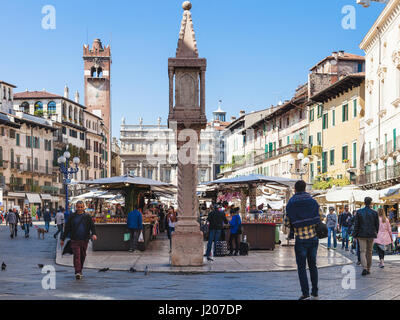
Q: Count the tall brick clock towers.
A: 1